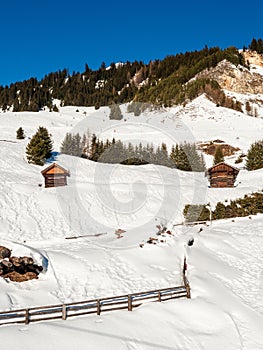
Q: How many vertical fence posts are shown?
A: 6